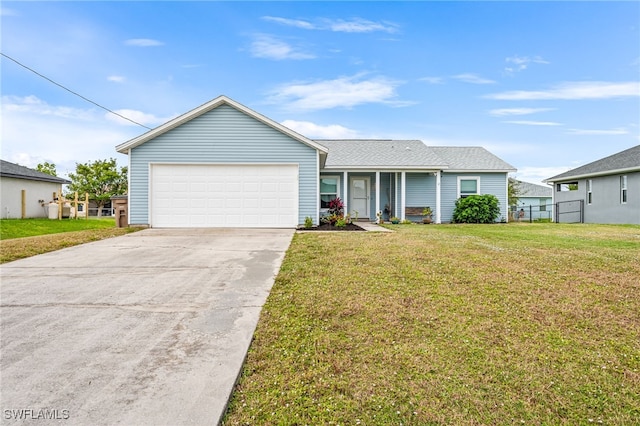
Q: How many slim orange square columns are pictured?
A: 0